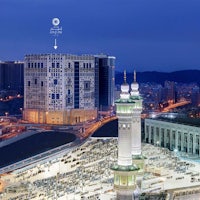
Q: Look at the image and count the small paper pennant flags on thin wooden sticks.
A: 0